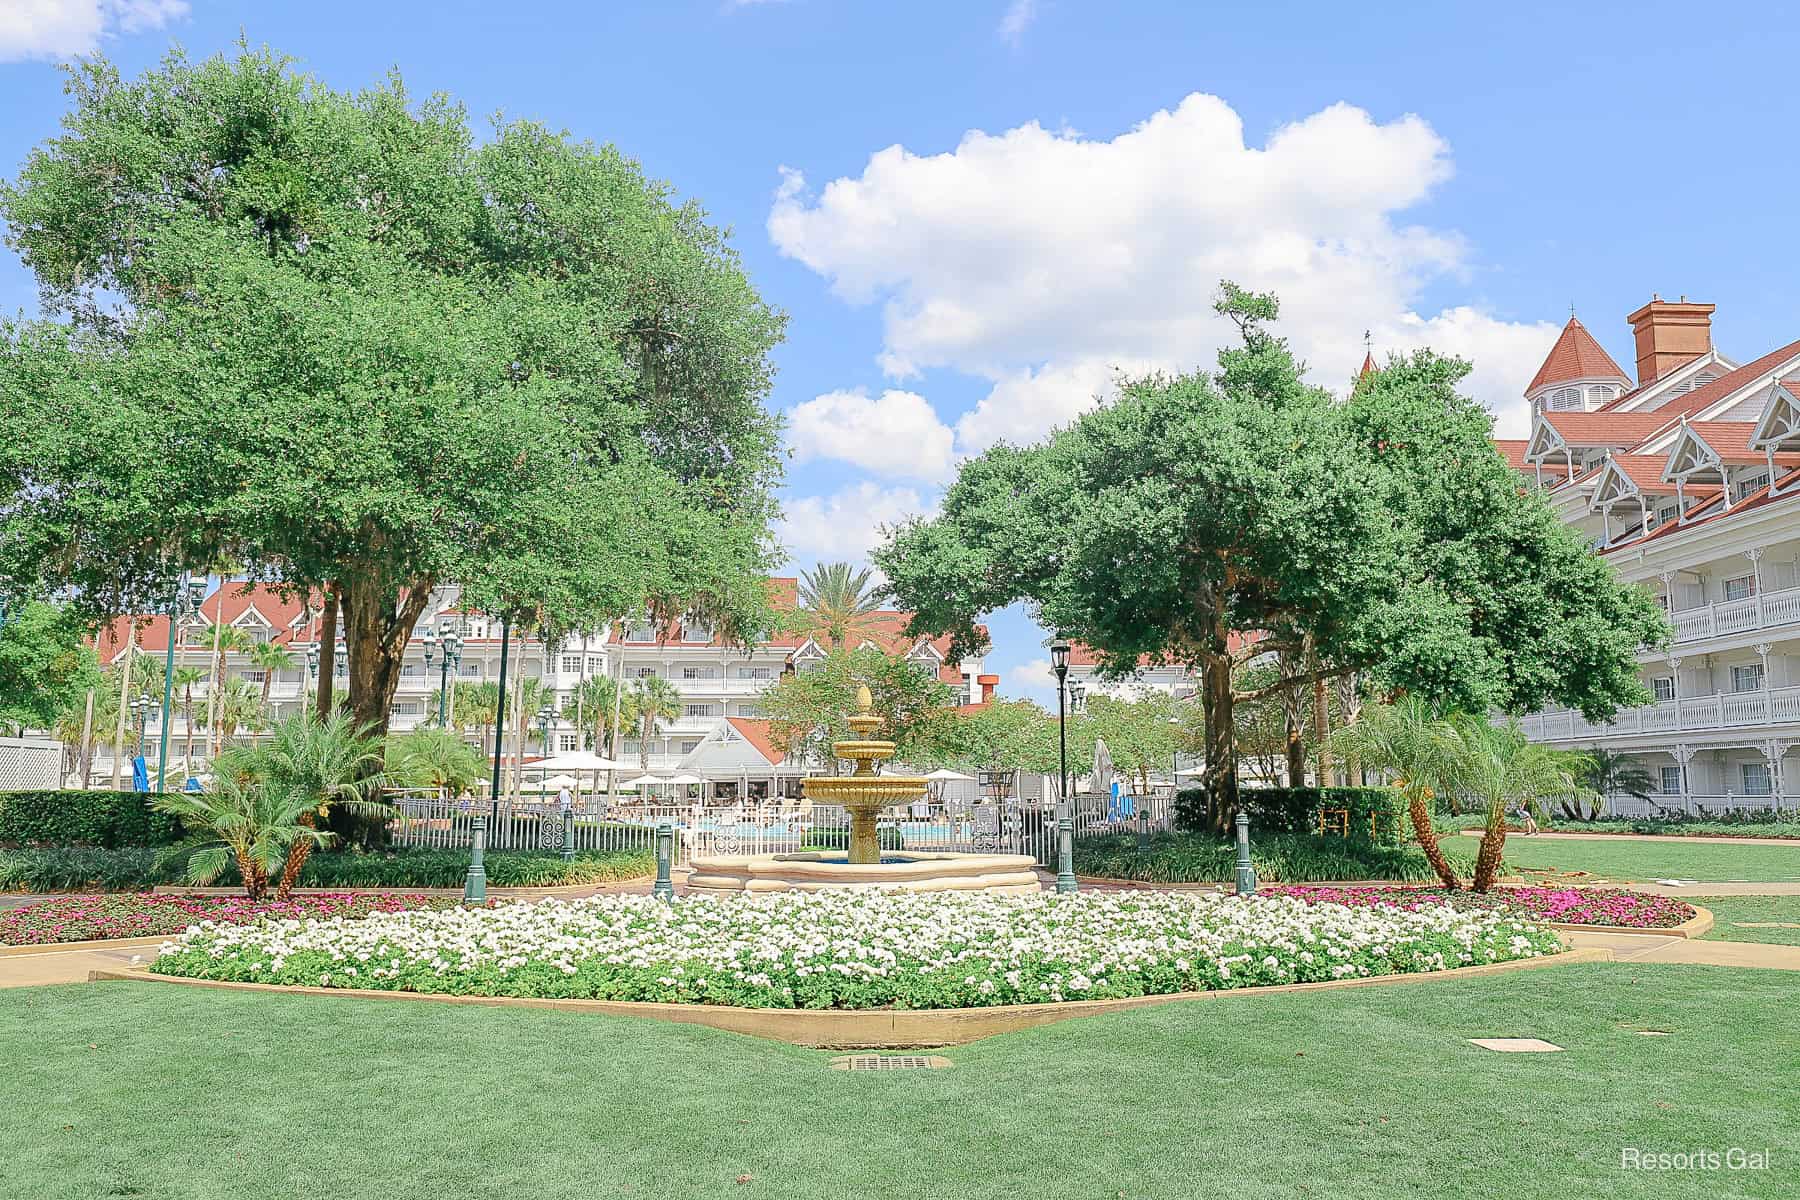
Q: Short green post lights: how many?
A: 6